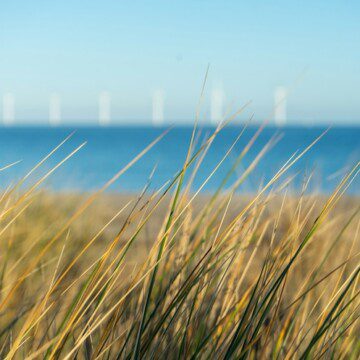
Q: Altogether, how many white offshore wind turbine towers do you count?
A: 6